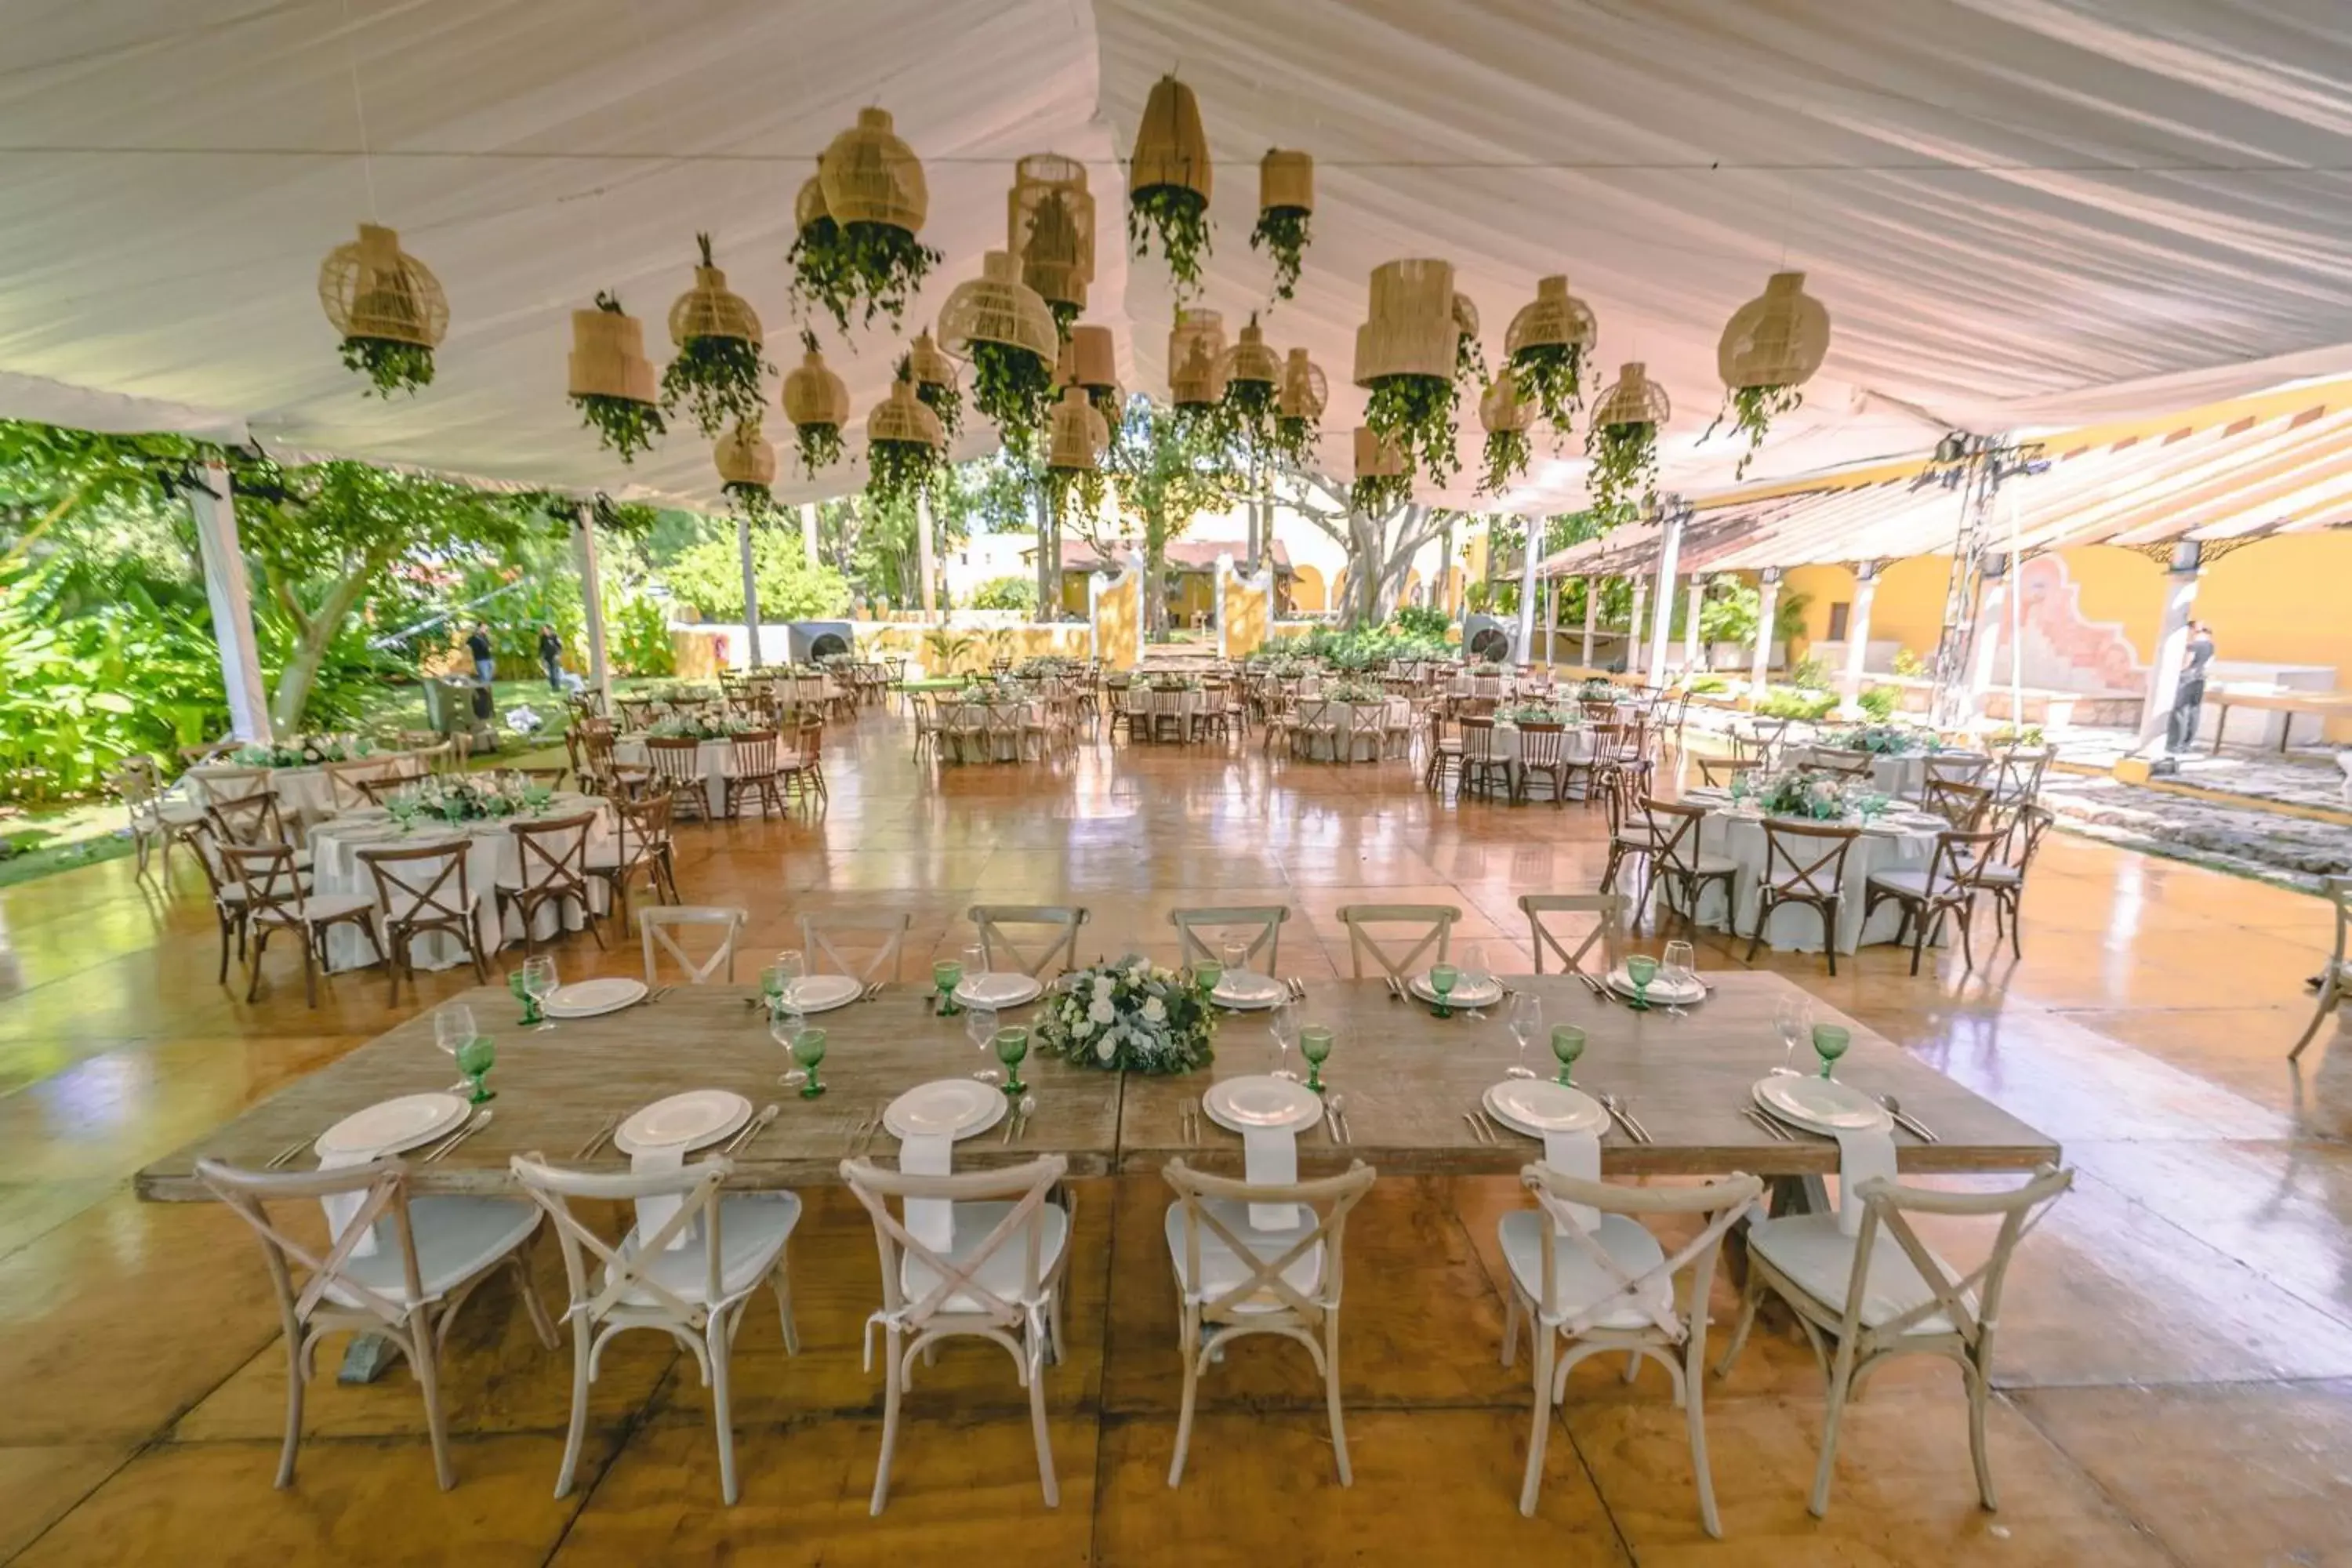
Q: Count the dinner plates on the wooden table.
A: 12